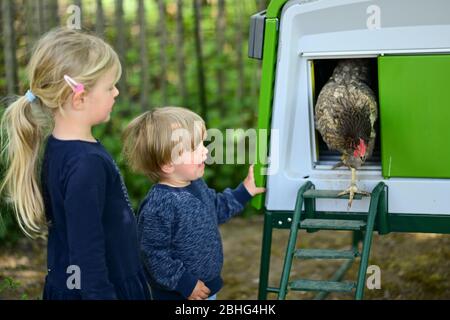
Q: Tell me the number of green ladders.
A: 1